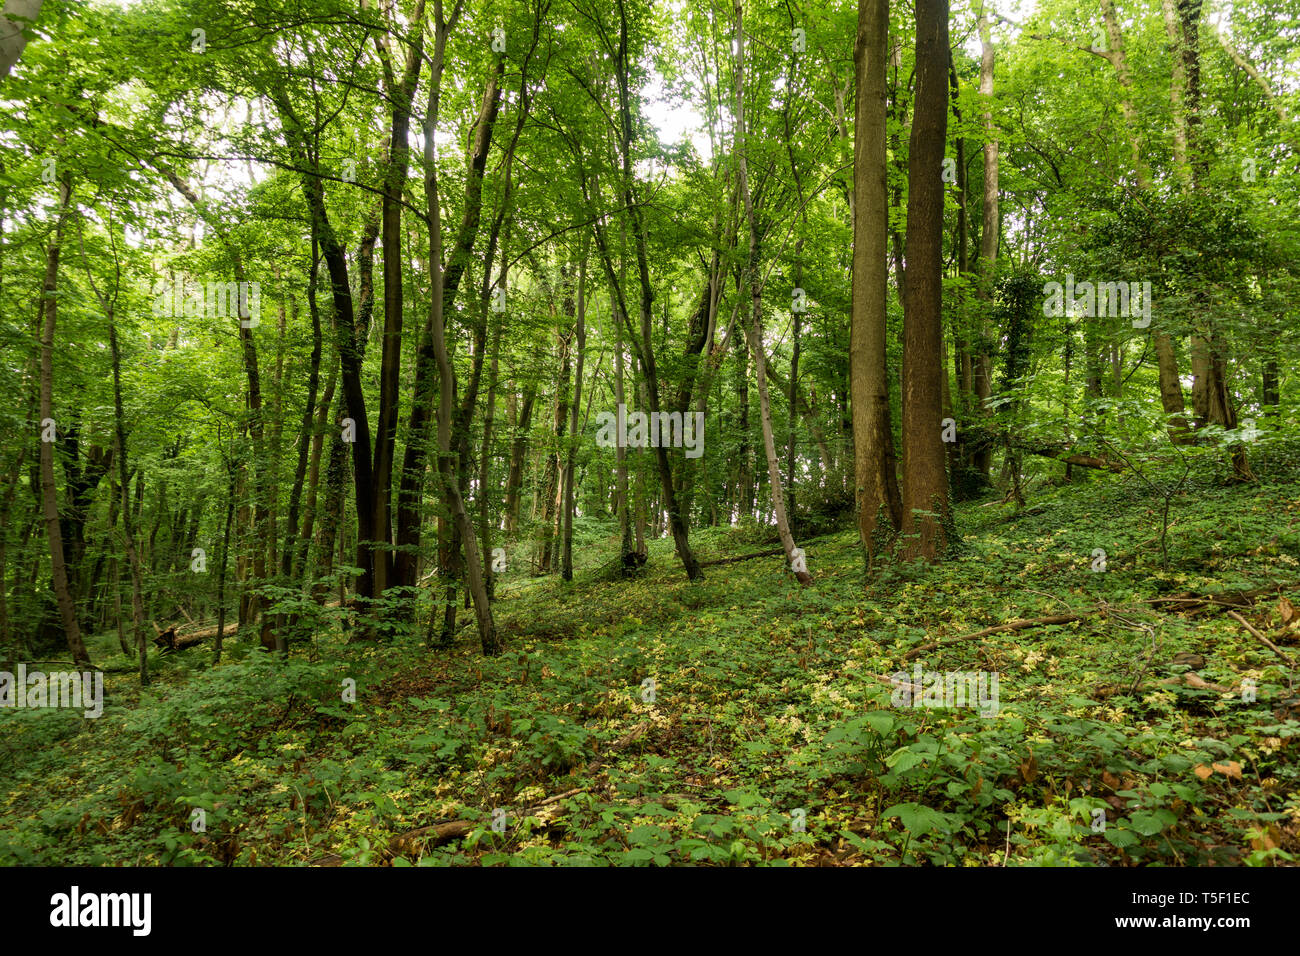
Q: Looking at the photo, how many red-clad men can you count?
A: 0